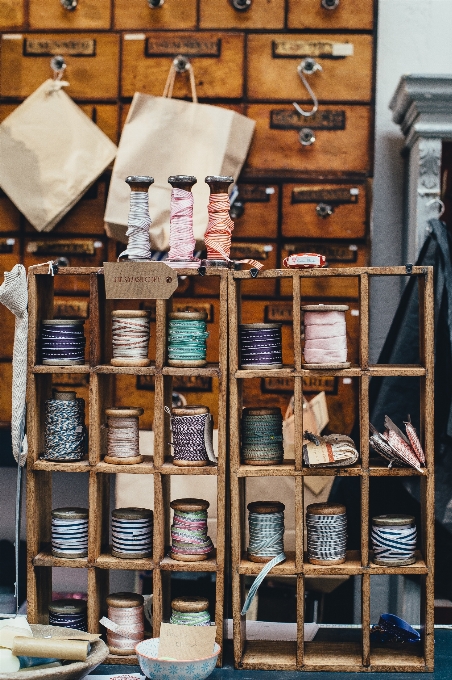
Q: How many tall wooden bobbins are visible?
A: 3